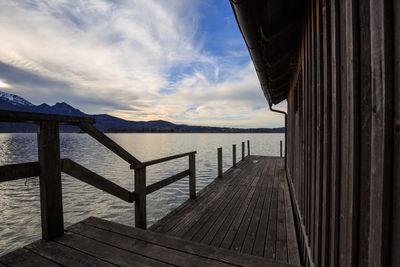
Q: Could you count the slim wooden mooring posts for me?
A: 5